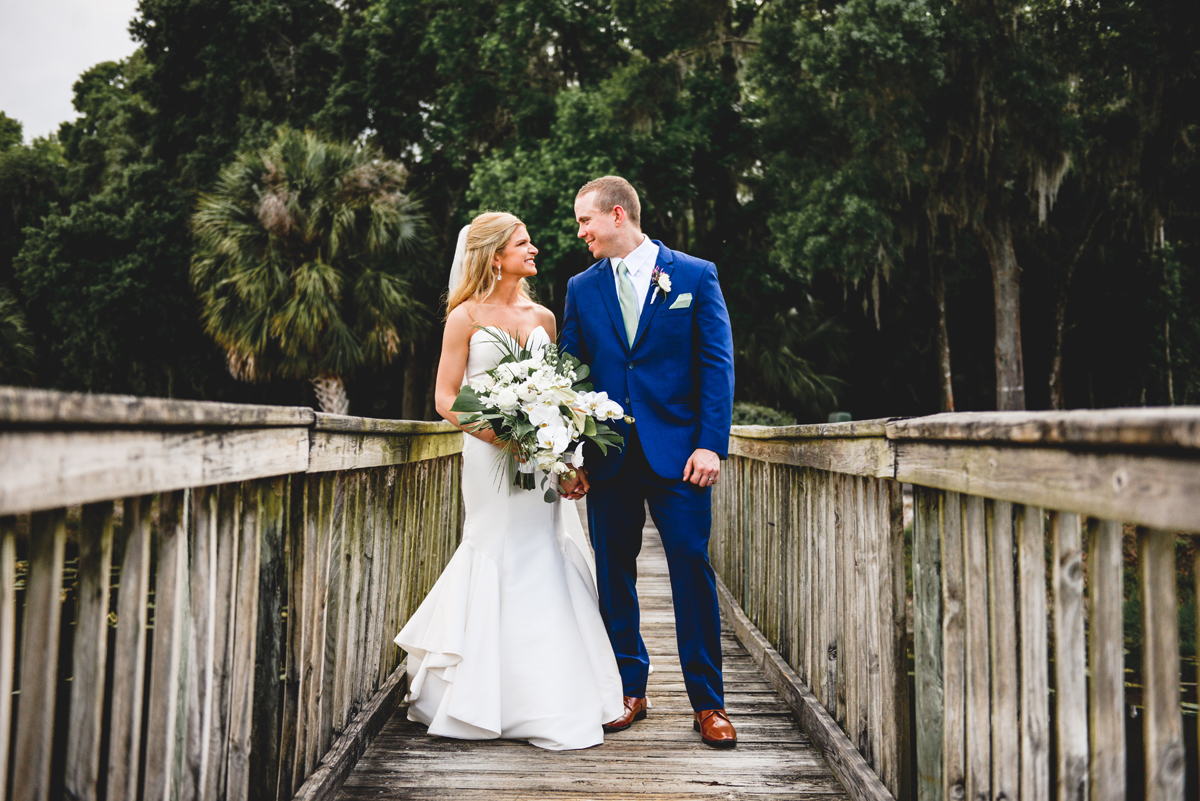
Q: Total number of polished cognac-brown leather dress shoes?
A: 2